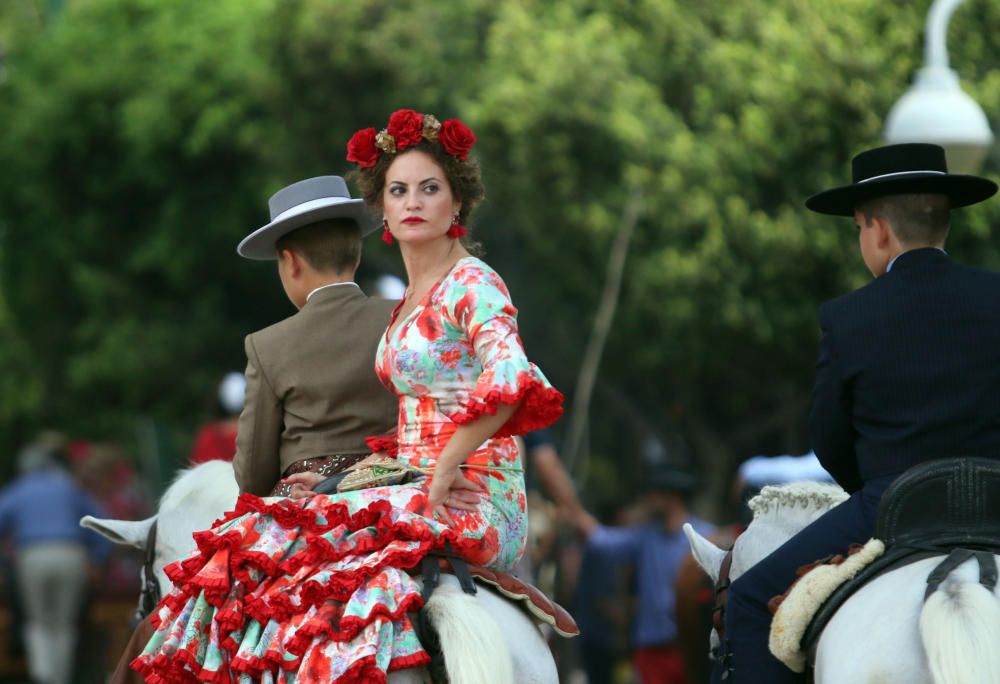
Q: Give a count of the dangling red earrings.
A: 2